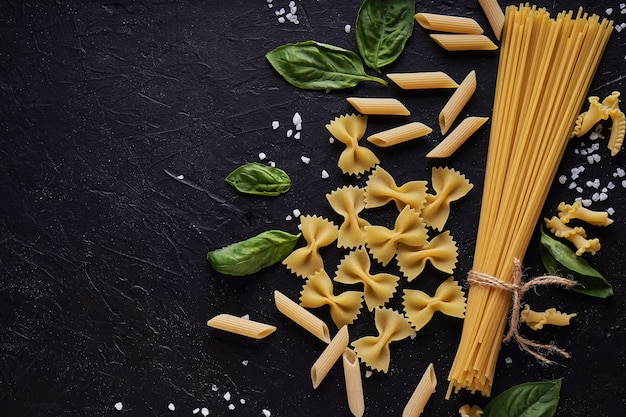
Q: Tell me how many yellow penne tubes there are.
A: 13